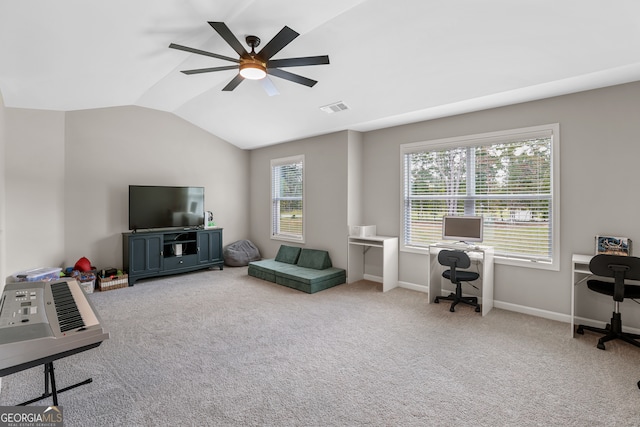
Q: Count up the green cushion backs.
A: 2